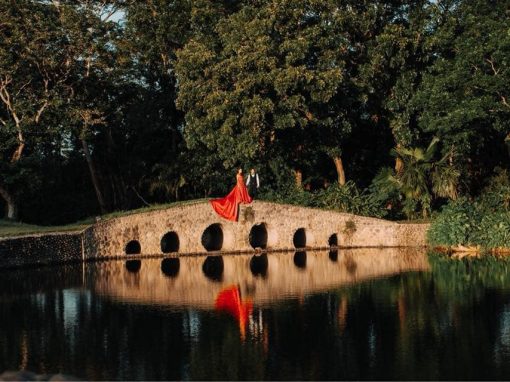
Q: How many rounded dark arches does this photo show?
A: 6